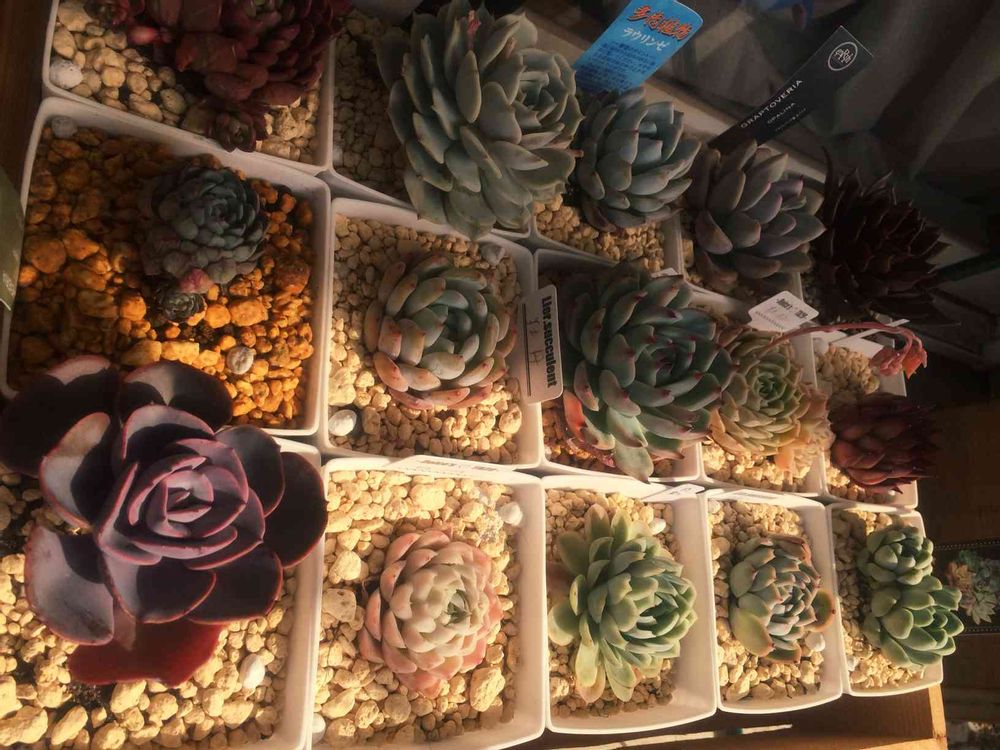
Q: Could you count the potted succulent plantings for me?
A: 15